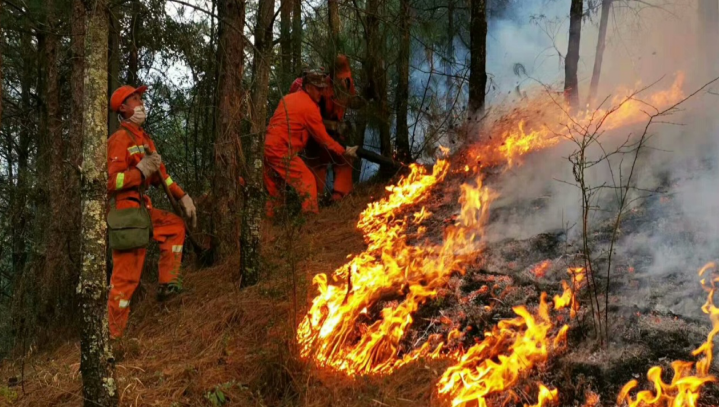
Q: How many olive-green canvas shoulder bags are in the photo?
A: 1